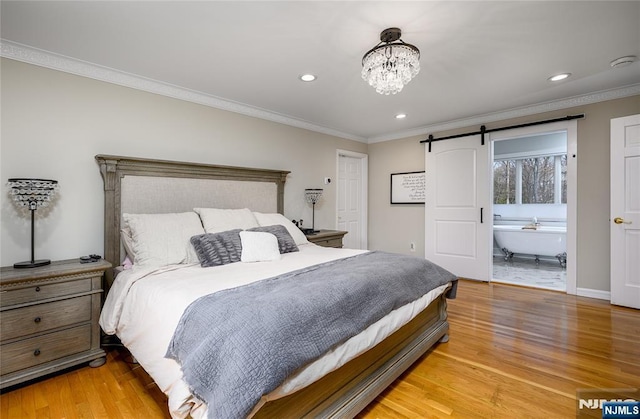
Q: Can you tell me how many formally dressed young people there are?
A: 0